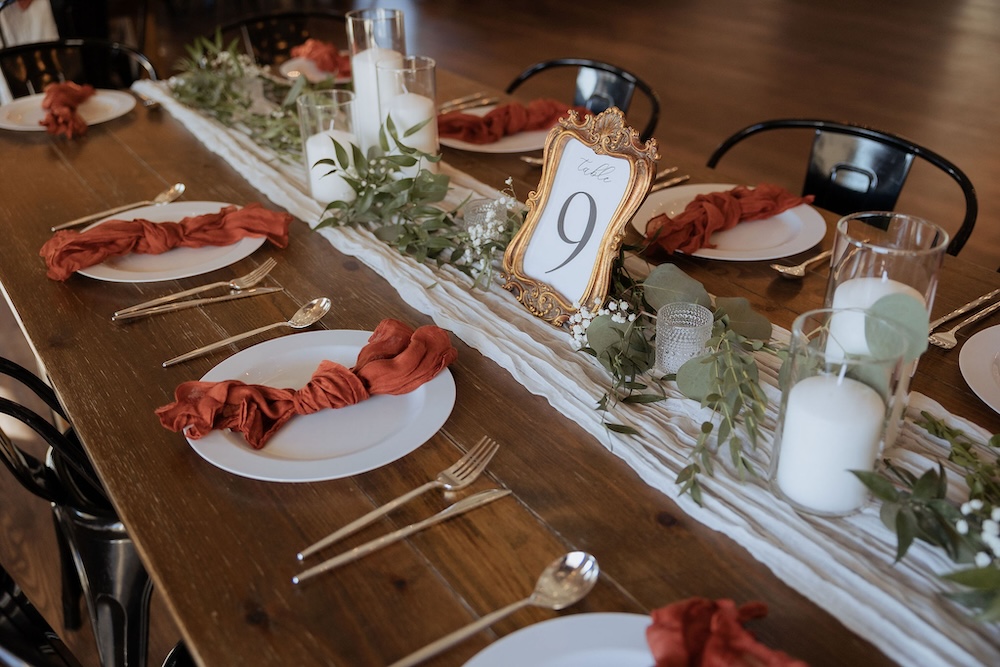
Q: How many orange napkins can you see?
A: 7